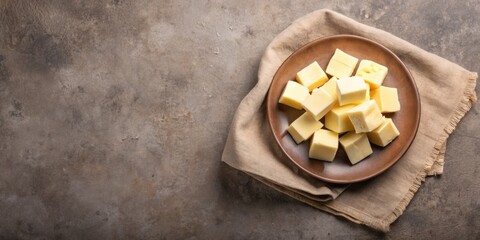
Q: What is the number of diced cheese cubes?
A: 14